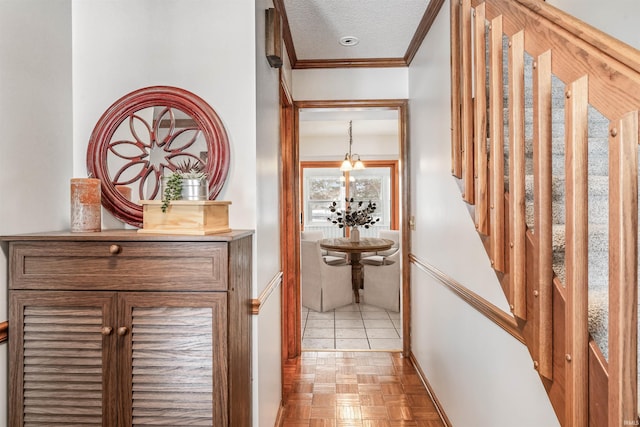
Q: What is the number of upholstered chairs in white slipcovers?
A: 4